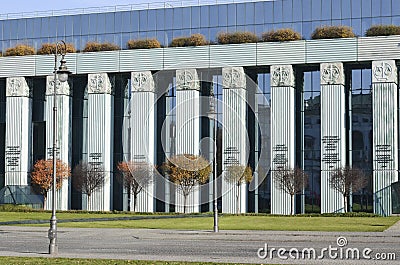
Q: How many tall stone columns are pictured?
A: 9